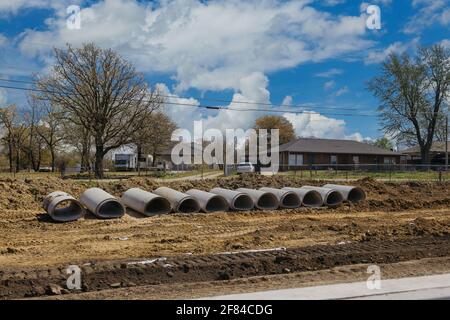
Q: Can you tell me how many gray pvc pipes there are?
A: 11